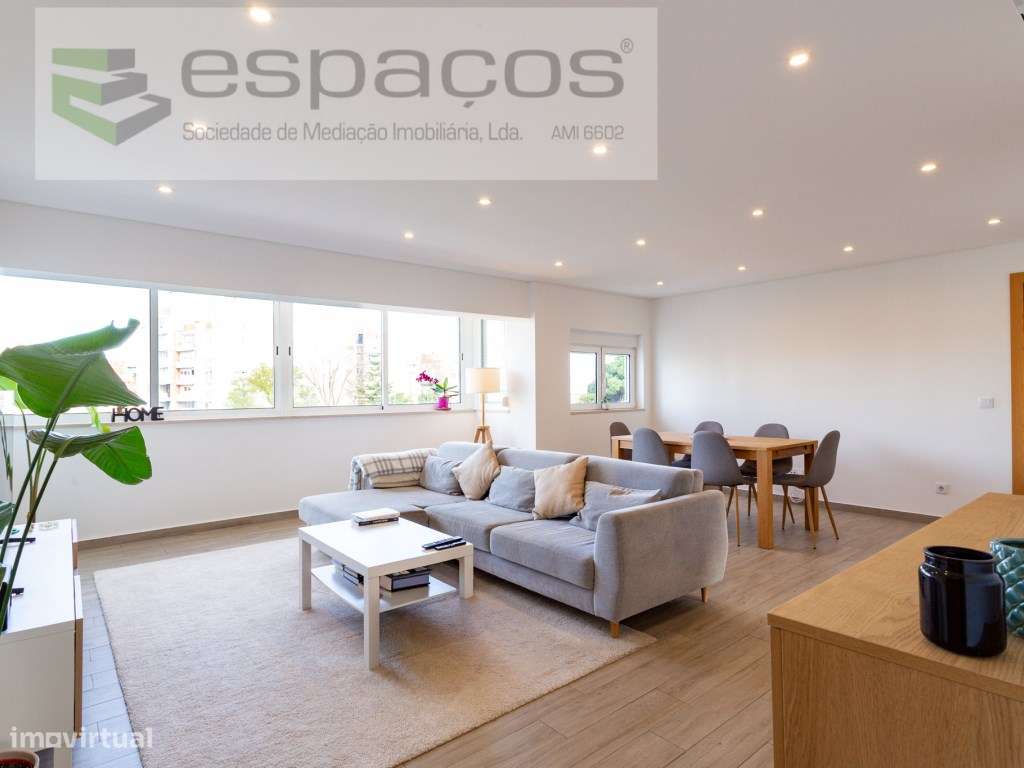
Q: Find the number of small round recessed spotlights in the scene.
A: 15